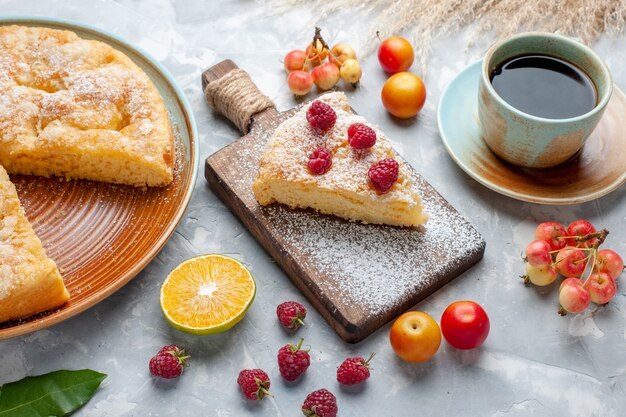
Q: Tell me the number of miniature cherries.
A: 14